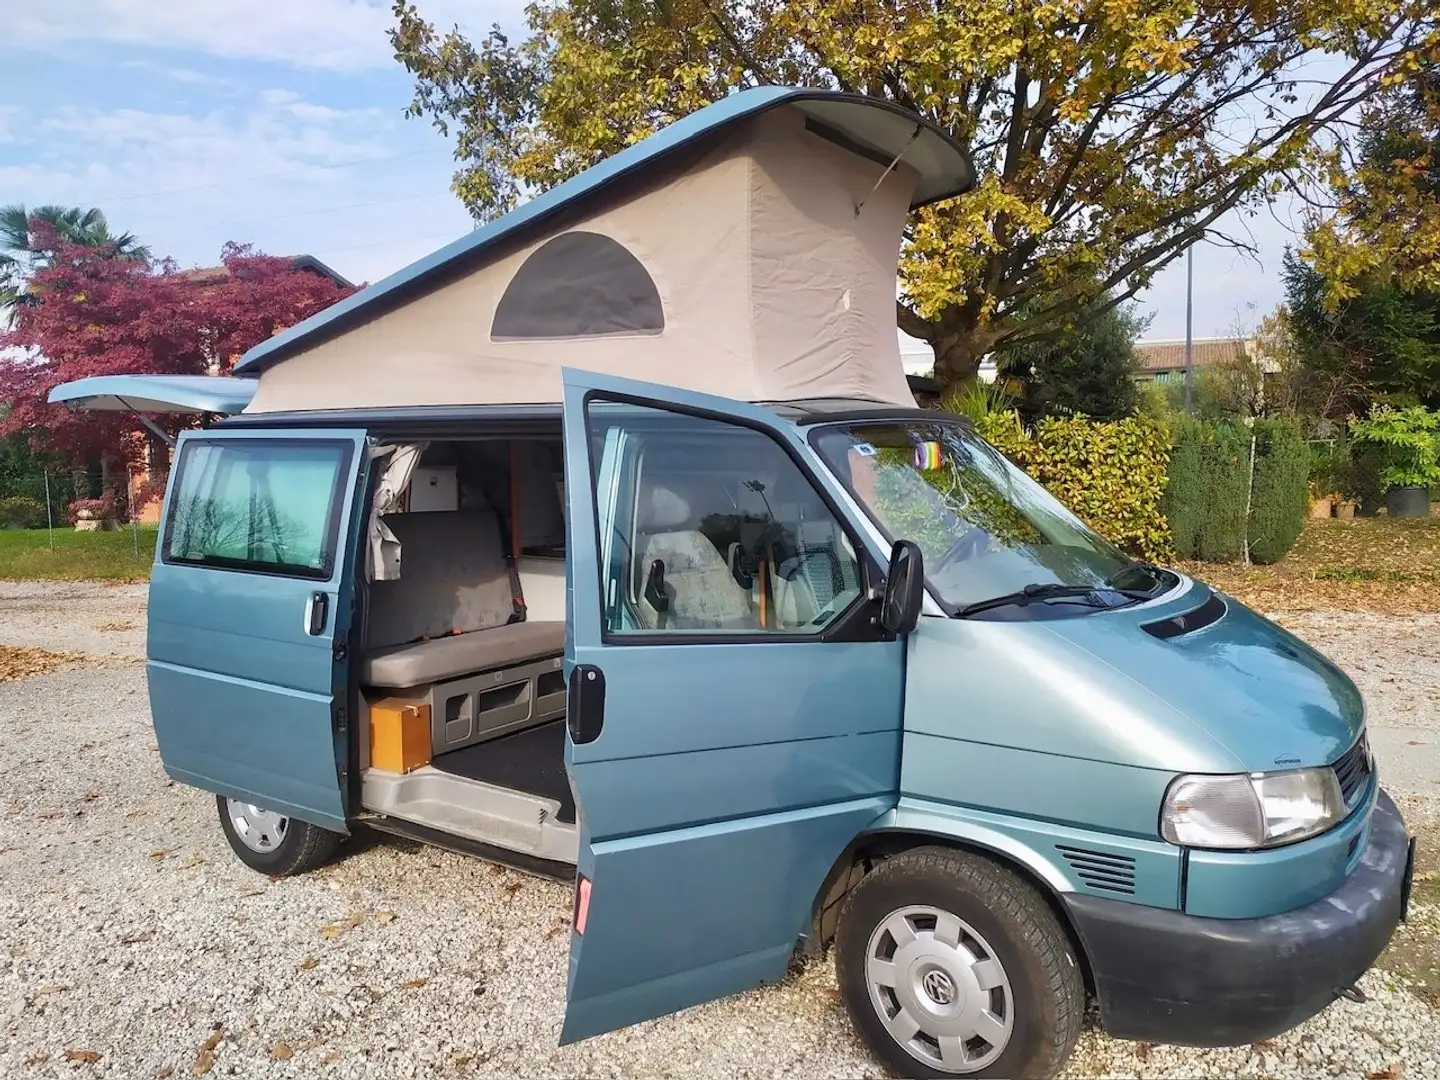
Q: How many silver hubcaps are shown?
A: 2